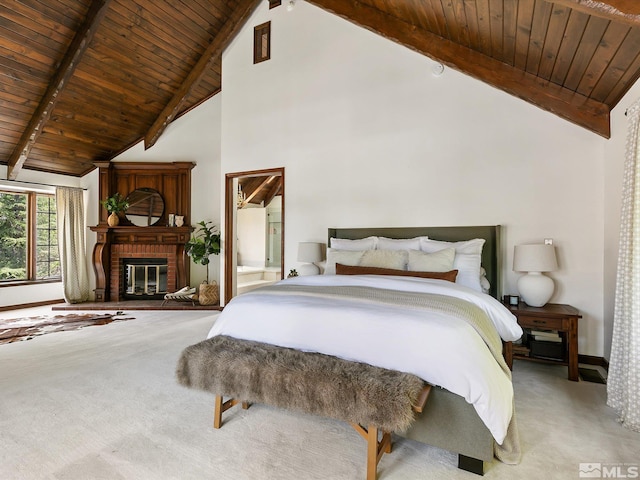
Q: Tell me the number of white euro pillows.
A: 3